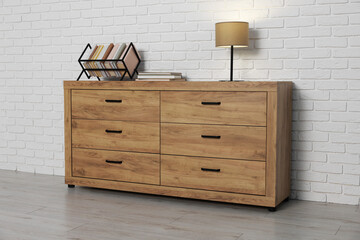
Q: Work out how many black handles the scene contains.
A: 6